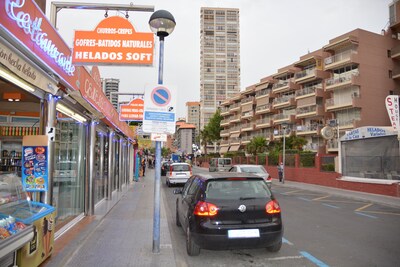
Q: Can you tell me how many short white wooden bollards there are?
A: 0